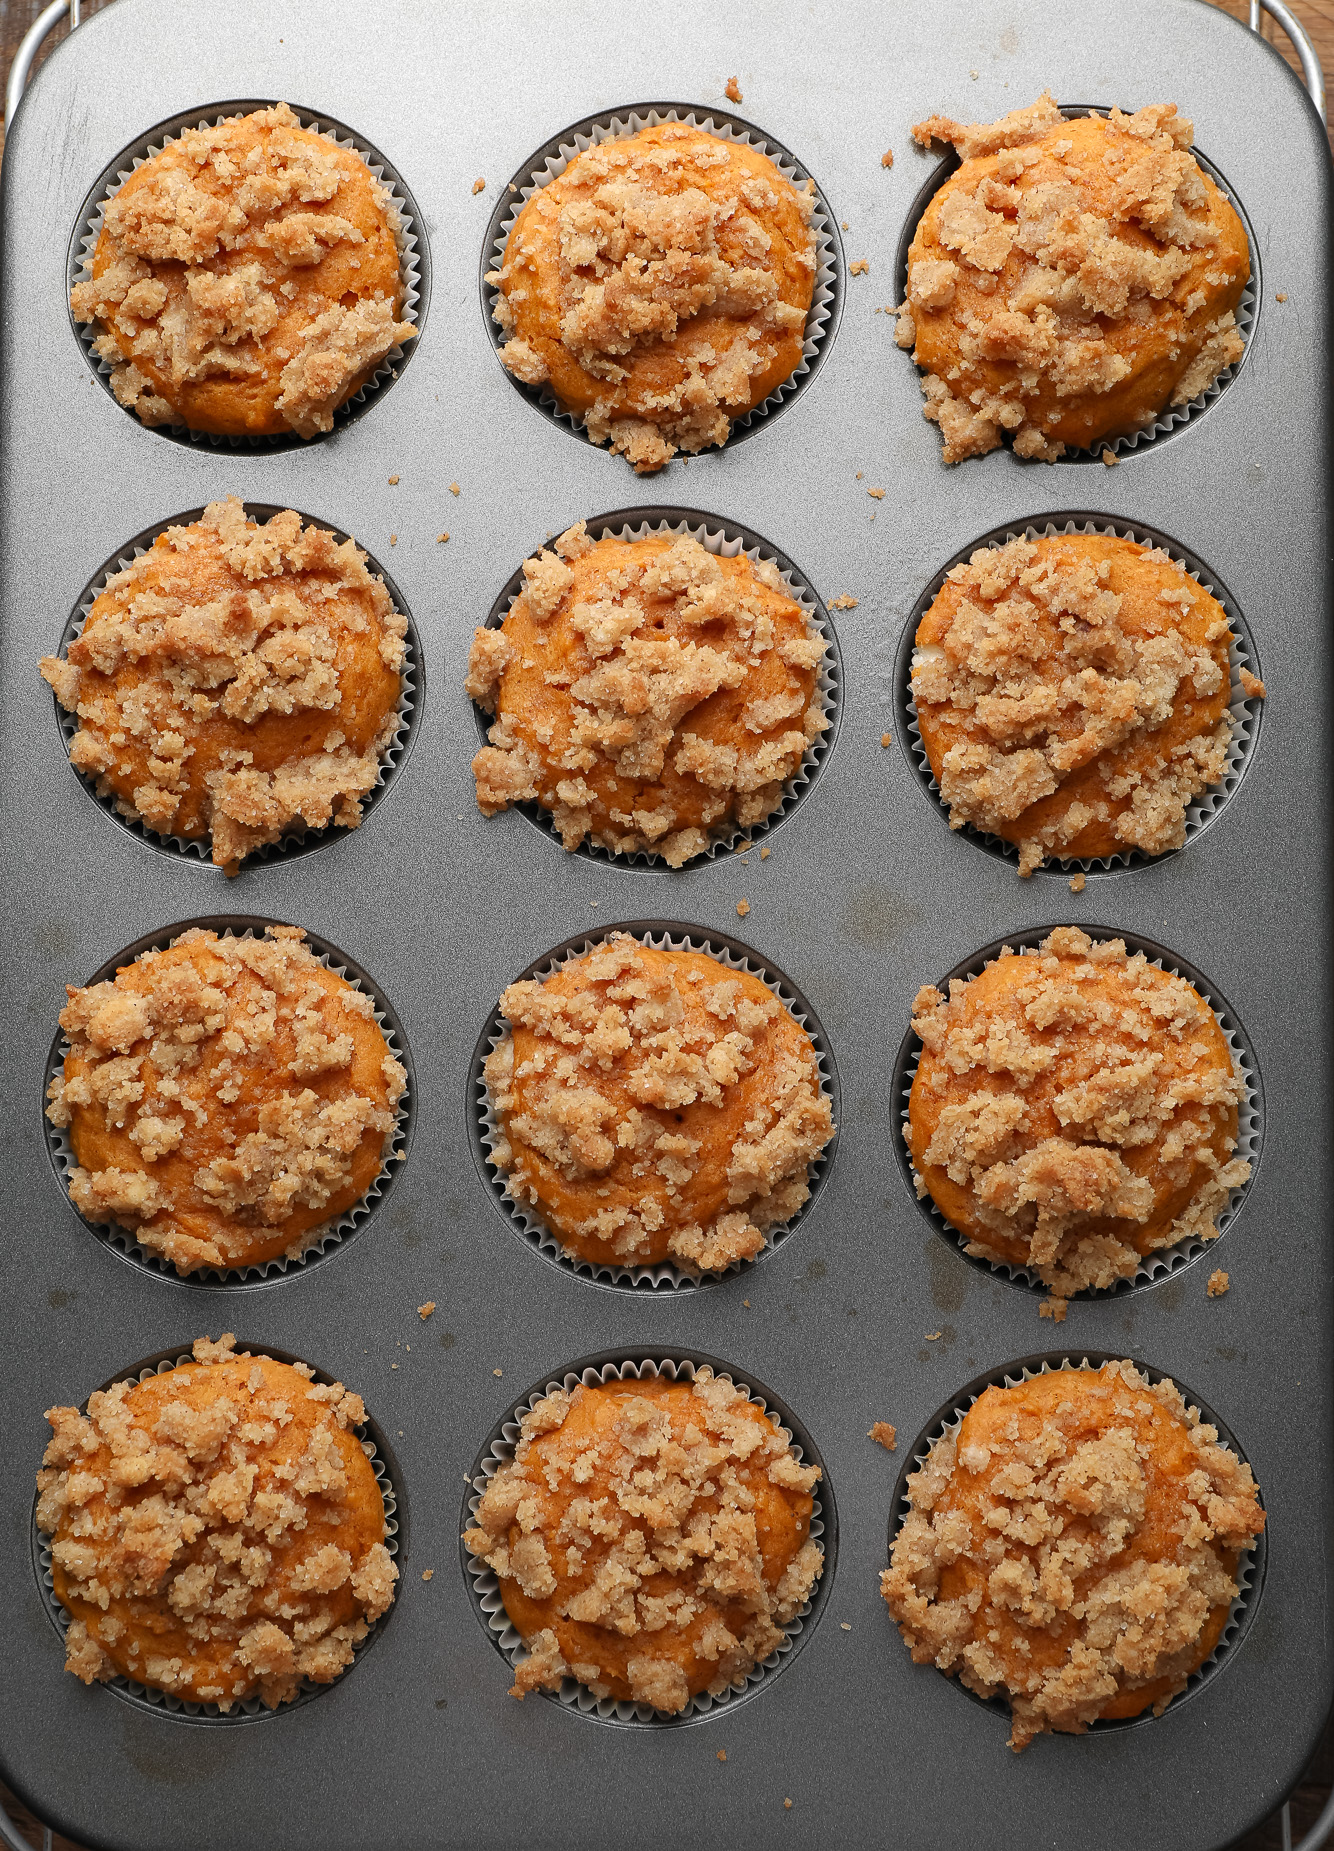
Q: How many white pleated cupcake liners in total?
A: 12